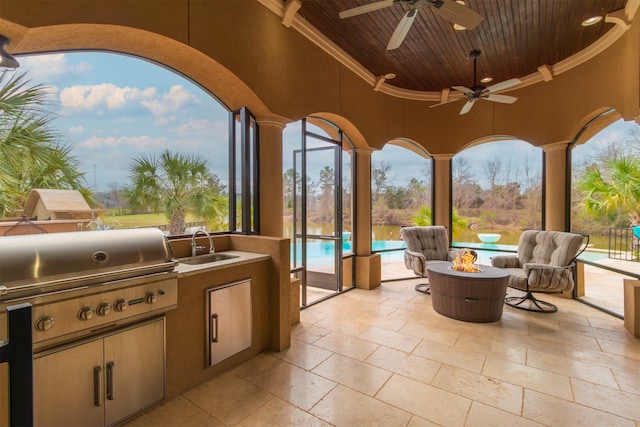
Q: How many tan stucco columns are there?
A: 4